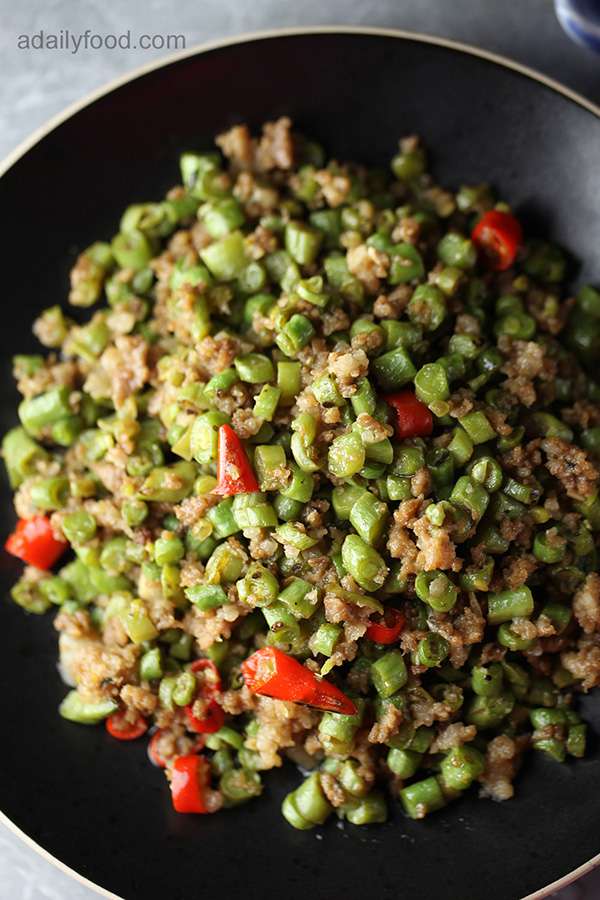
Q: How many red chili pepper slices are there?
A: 11